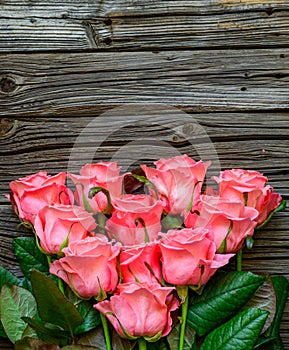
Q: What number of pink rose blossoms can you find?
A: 11